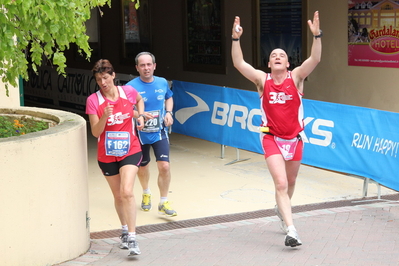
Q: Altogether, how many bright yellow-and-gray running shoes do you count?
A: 2